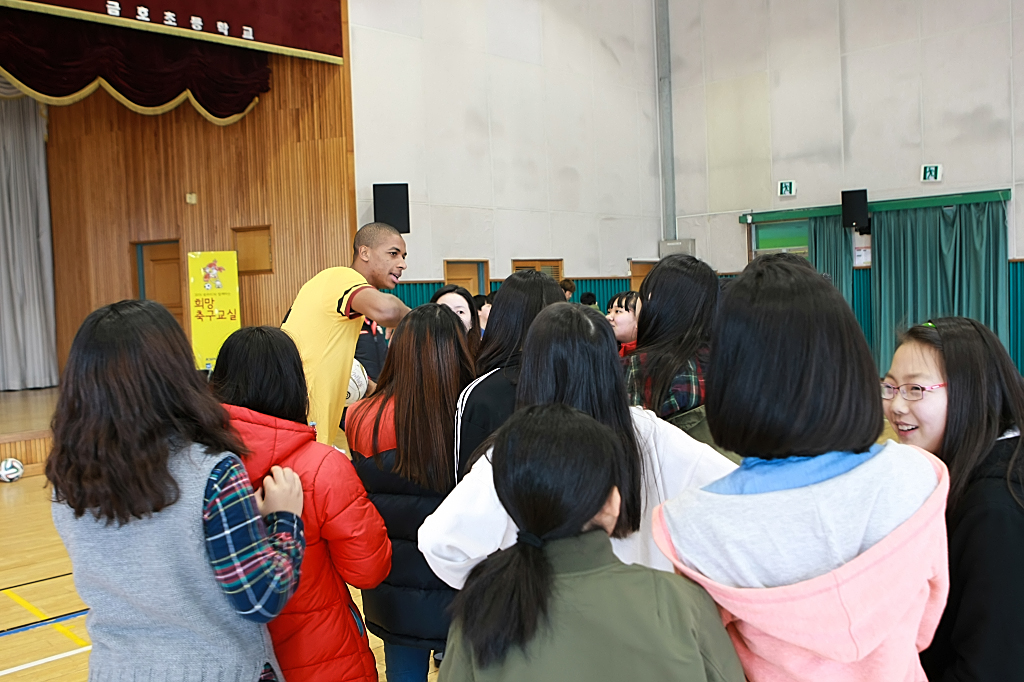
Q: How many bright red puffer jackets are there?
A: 1